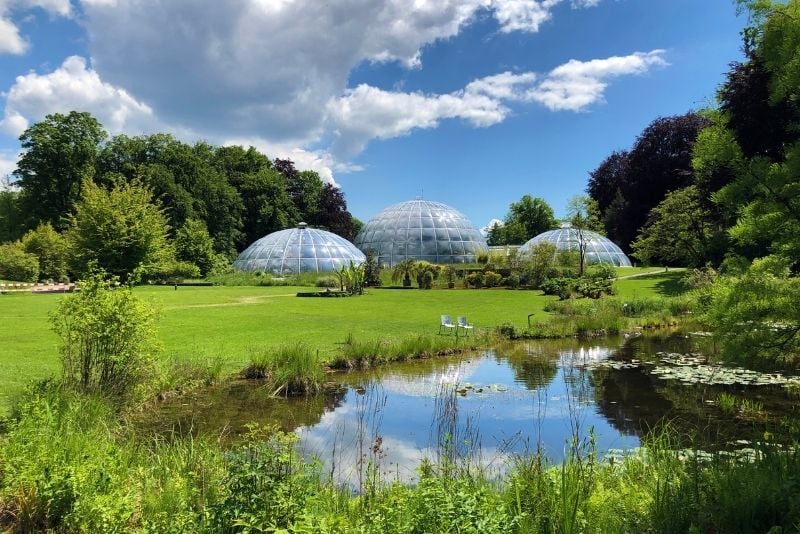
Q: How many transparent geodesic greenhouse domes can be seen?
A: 3